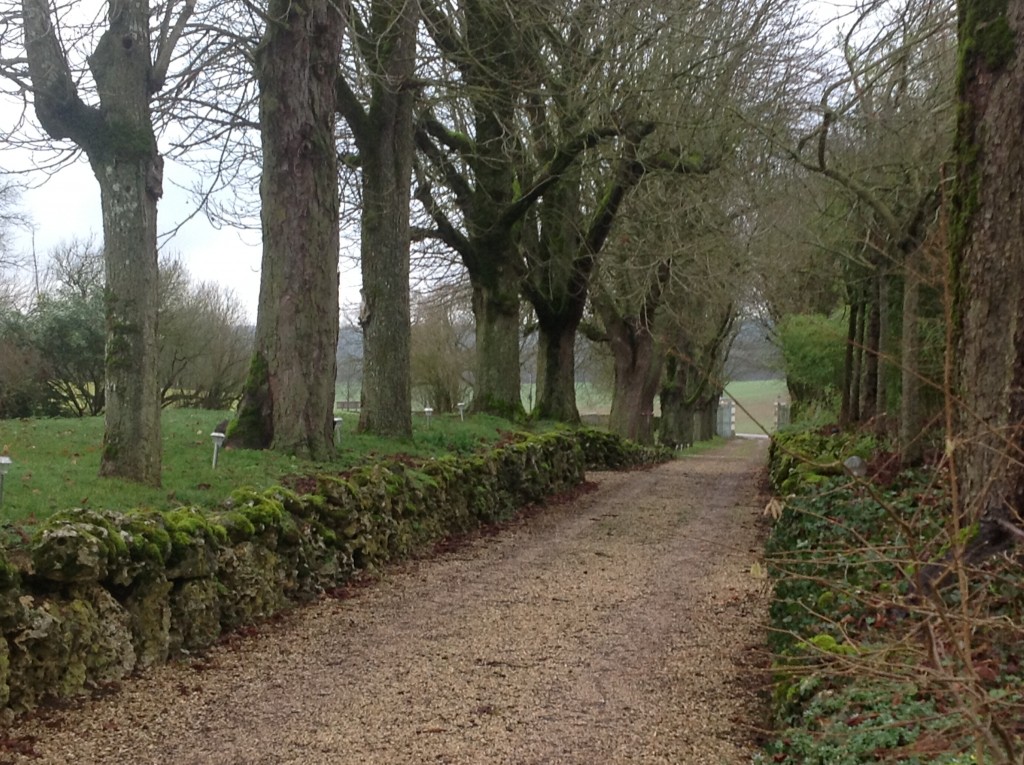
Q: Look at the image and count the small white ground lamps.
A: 5